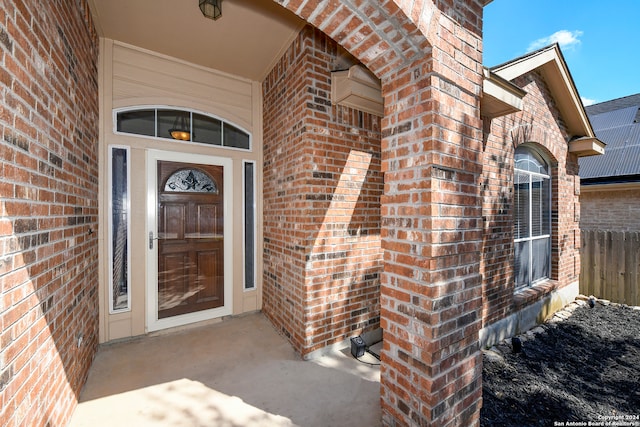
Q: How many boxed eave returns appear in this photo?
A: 3